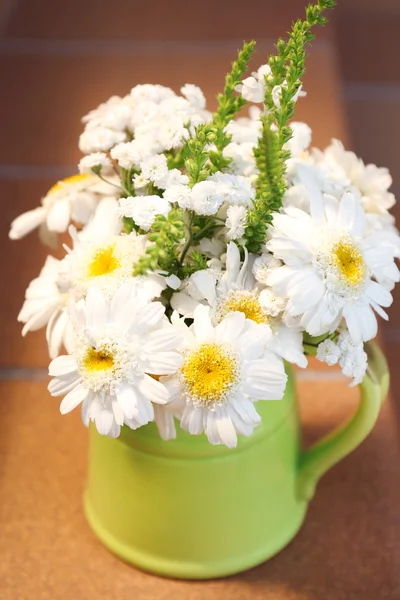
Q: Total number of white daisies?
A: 6